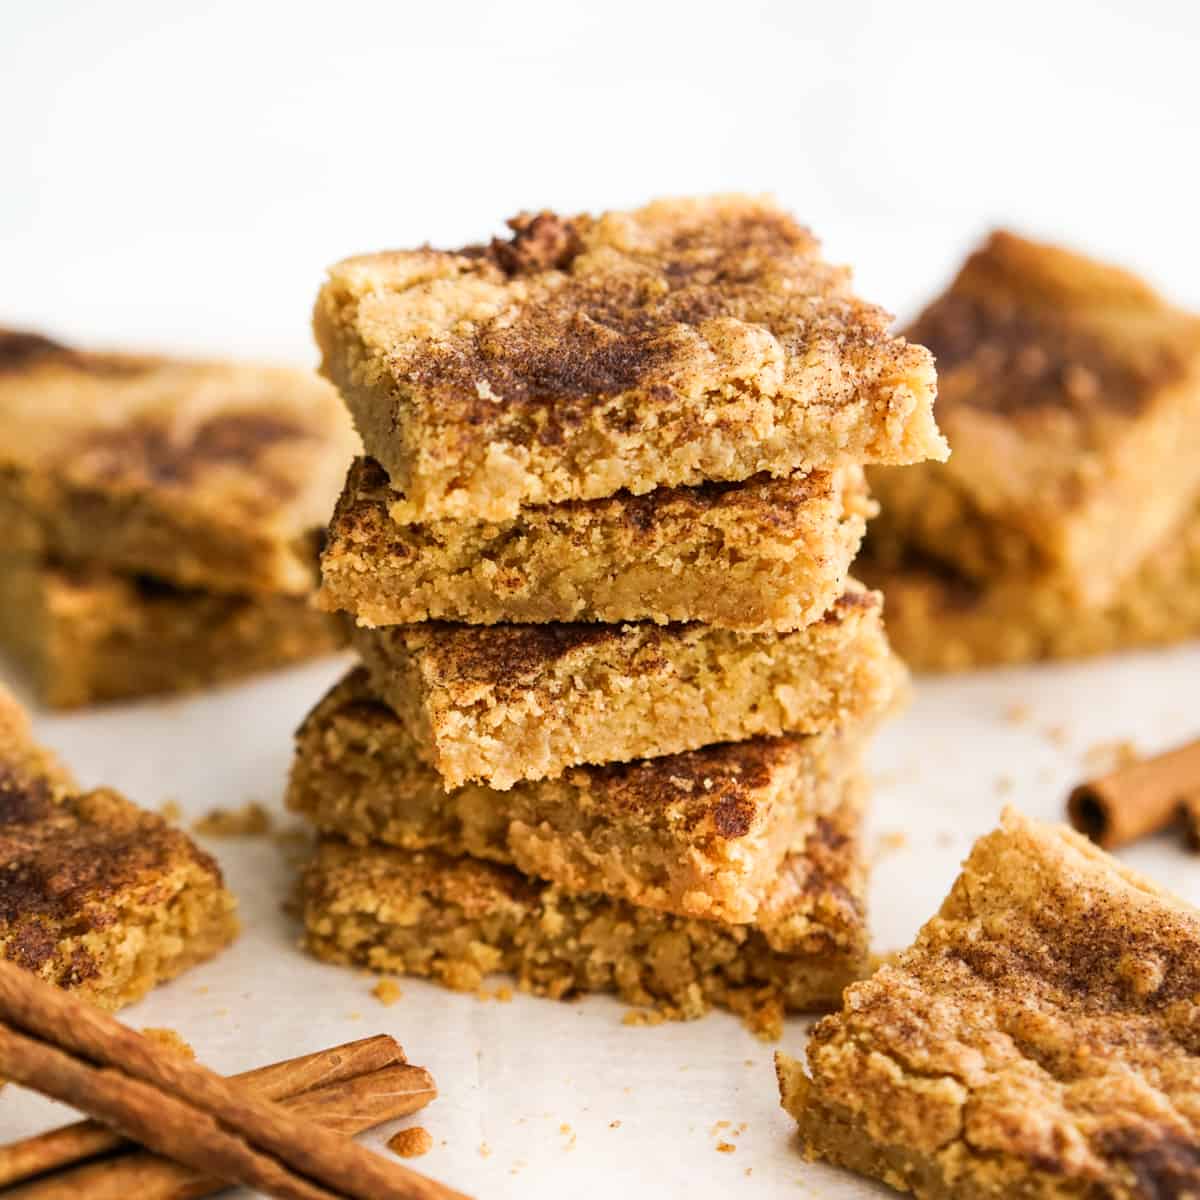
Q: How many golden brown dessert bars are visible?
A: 11